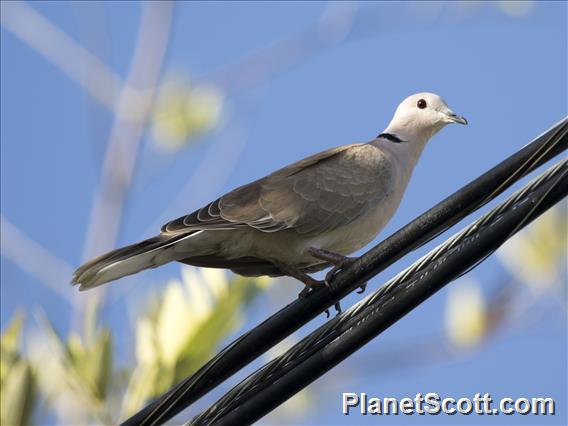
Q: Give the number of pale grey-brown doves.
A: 1